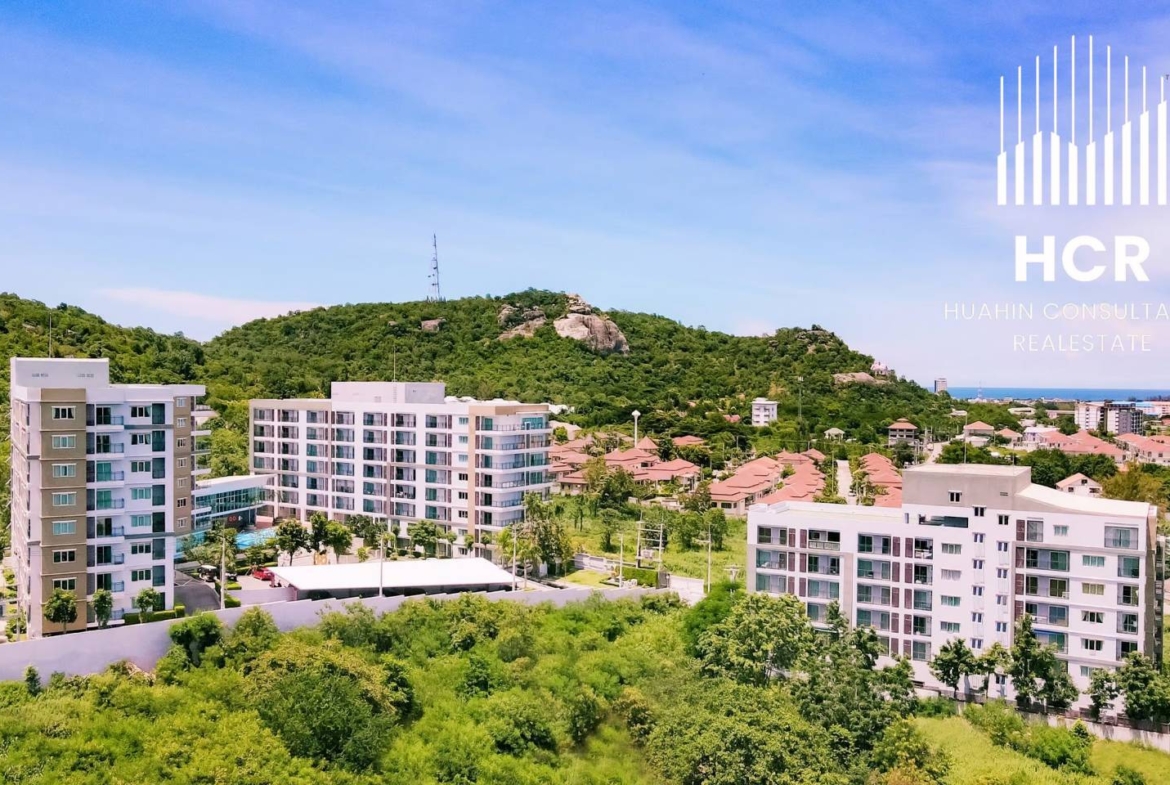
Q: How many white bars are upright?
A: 10